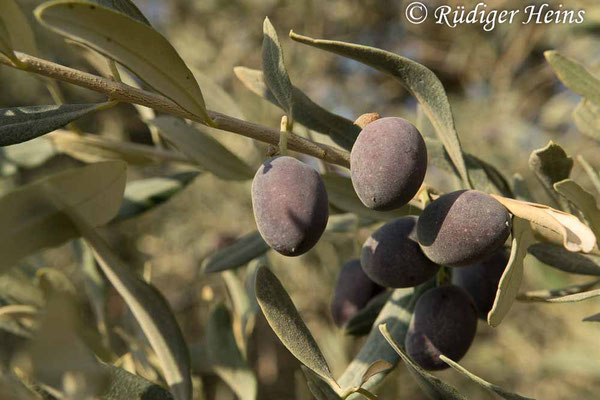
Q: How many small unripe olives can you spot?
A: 0